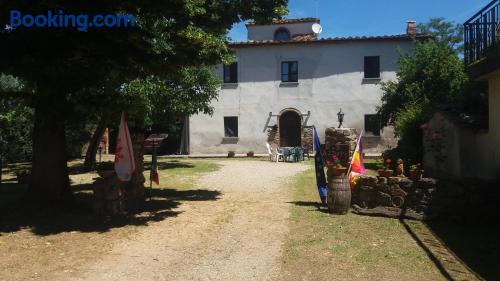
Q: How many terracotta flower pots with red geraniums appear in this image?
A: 3